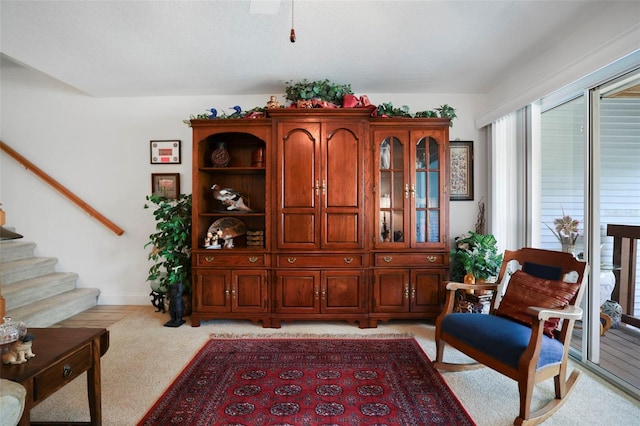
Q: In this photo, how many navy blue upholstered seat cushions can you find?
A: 1